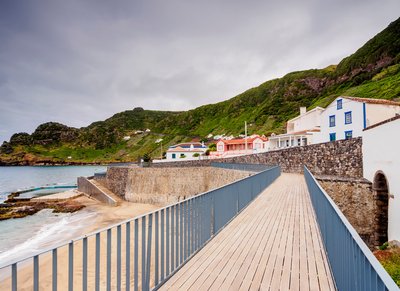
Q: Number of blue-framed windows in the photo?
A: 5